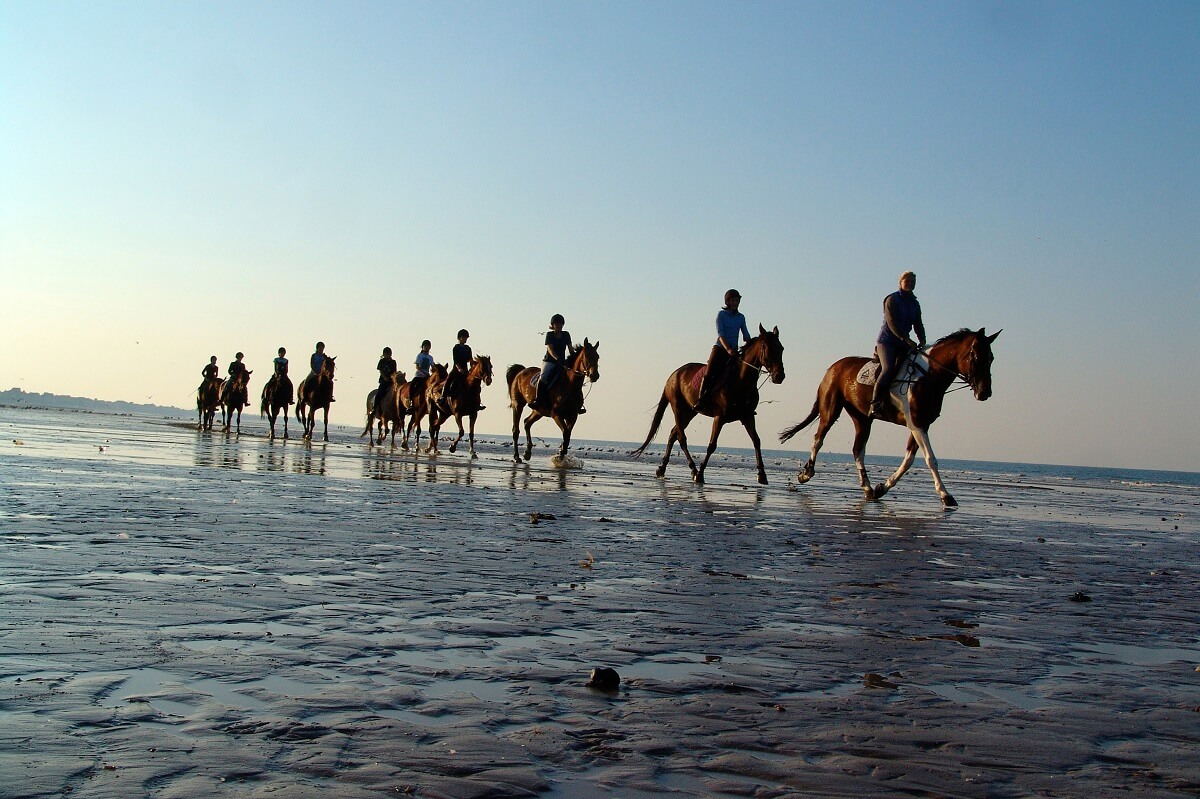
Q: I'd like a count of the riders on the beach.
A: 10